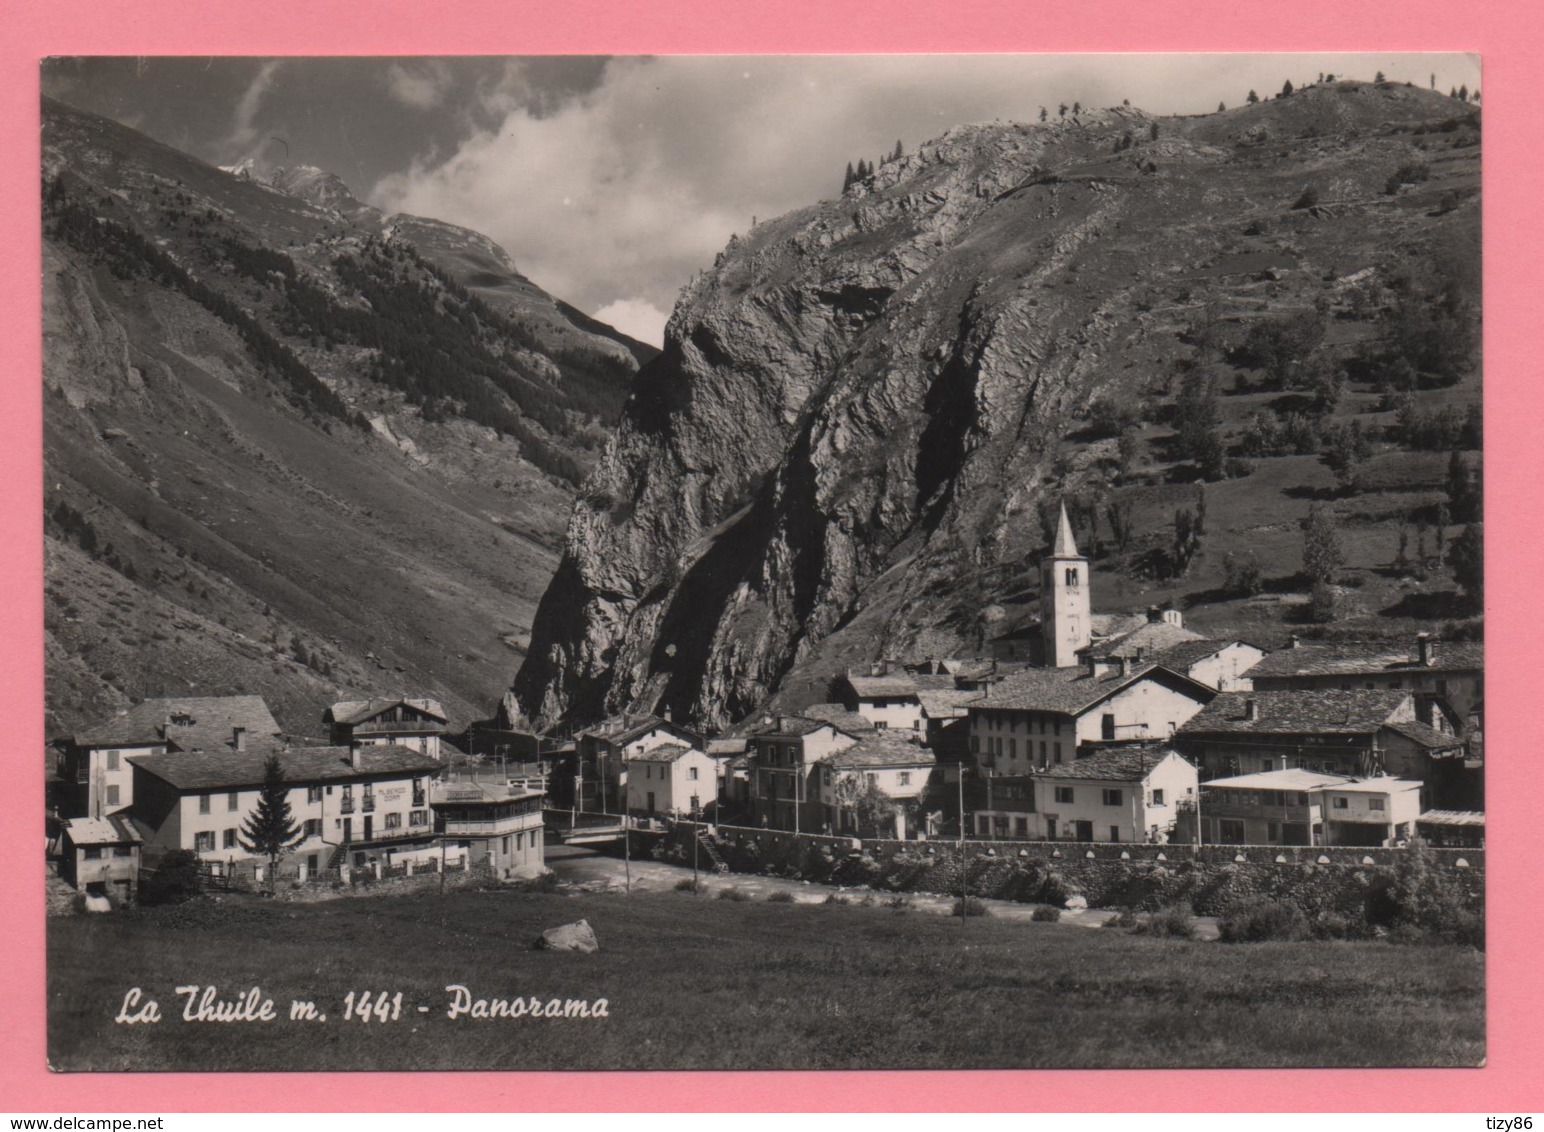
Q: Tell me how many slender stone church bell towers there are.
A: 1